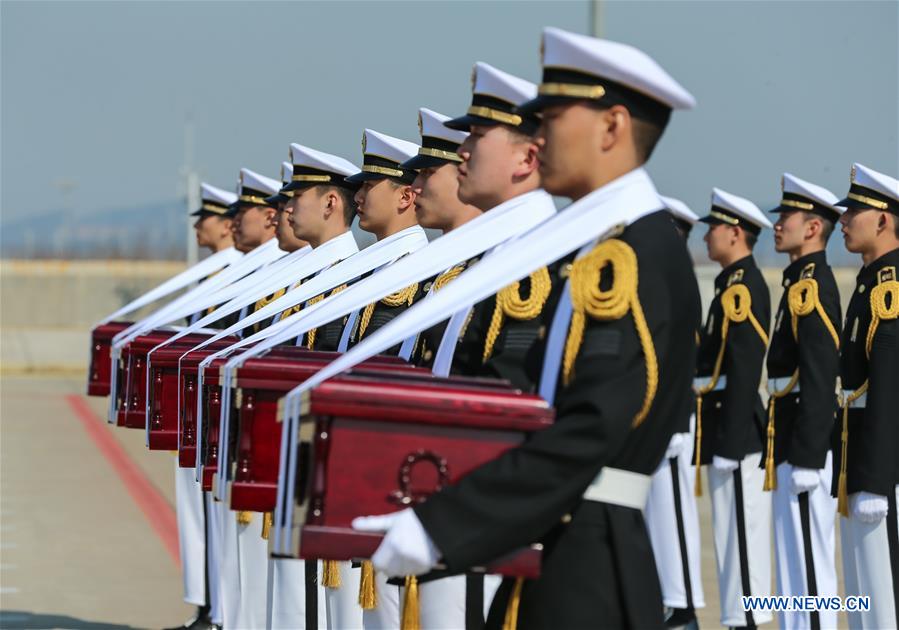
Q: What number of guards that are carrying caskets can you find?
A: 8